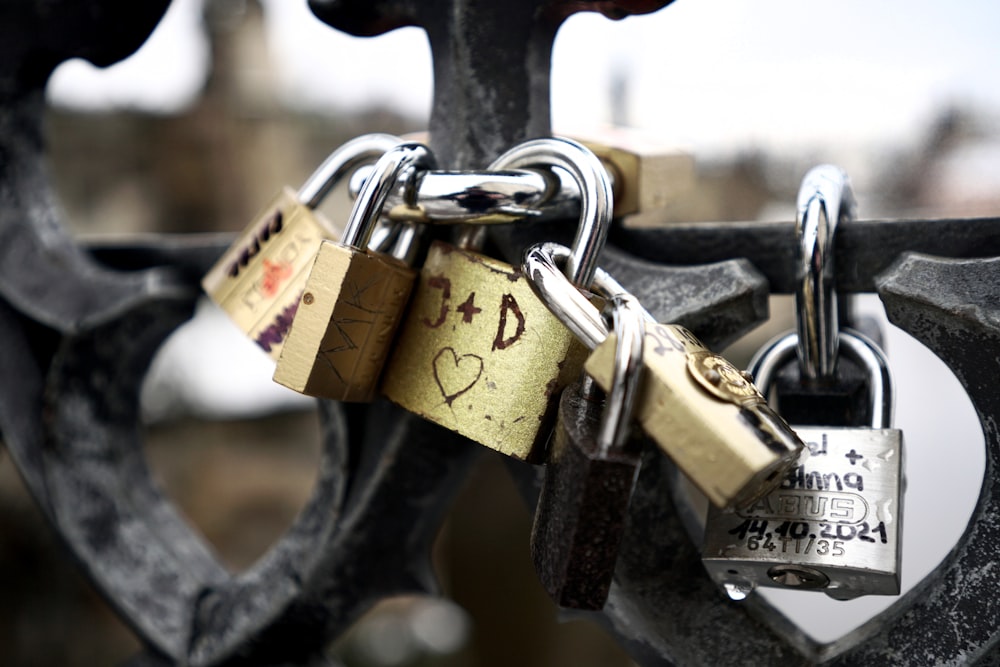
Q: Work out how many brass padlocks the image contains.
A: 5